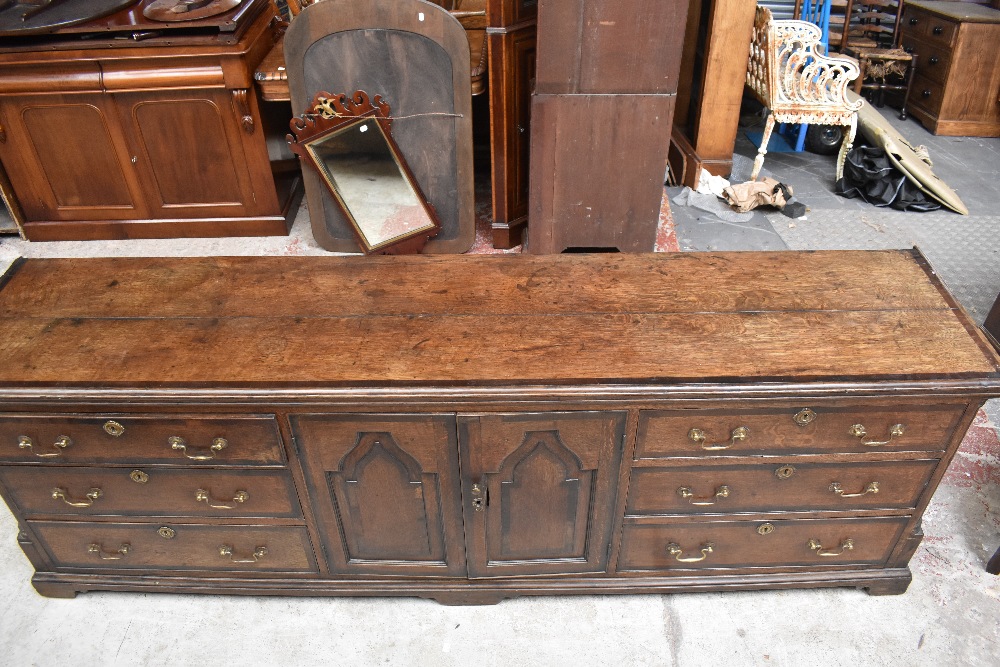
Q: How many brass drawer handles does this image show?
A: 12